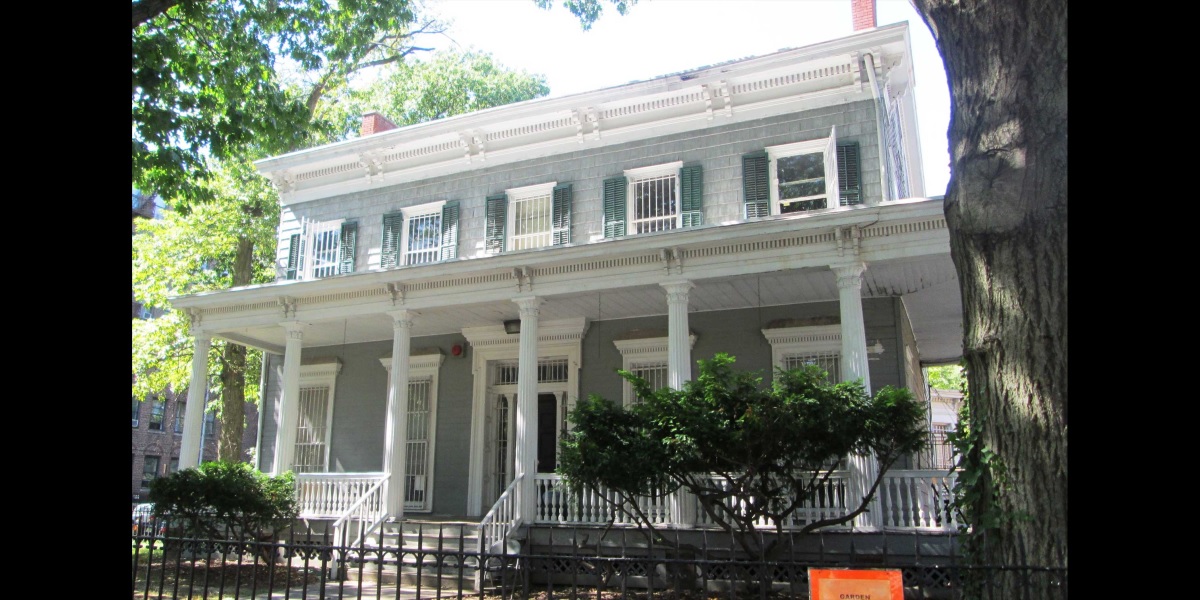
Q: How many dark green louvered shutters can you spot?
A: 10